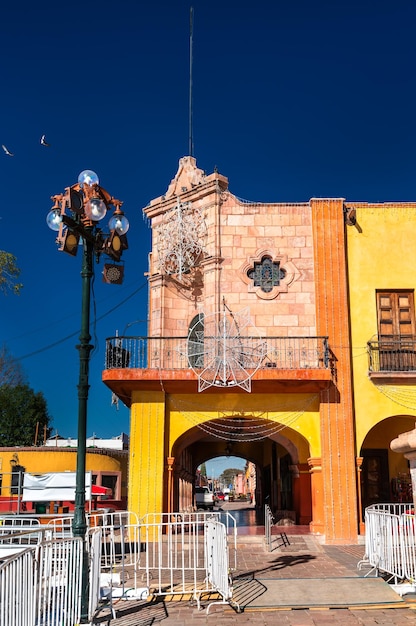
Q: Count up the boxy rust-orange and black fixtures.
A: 4